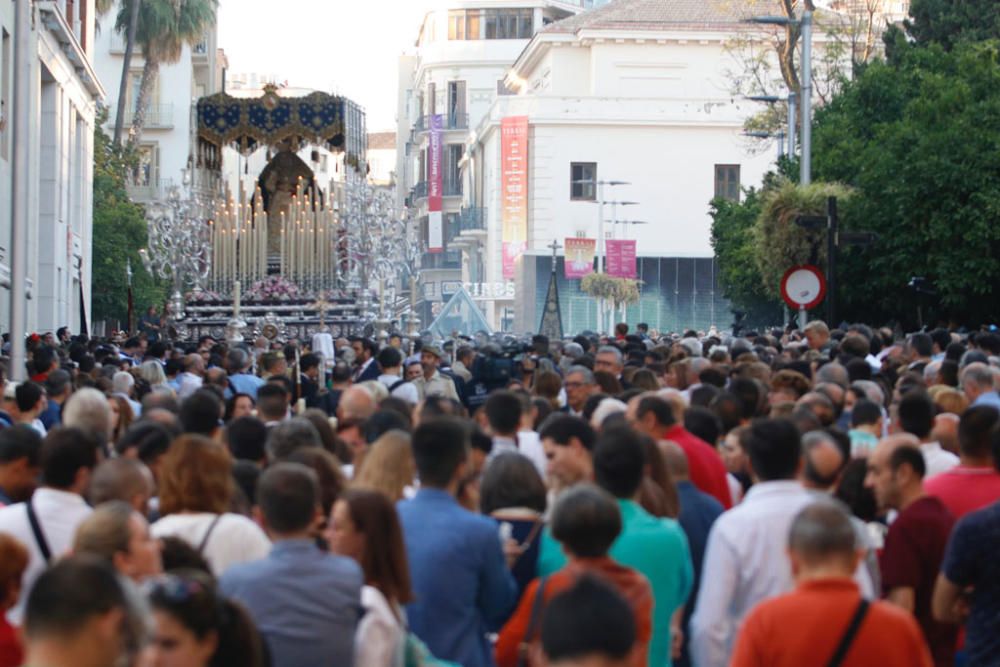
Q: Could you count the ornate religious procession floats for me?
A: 1